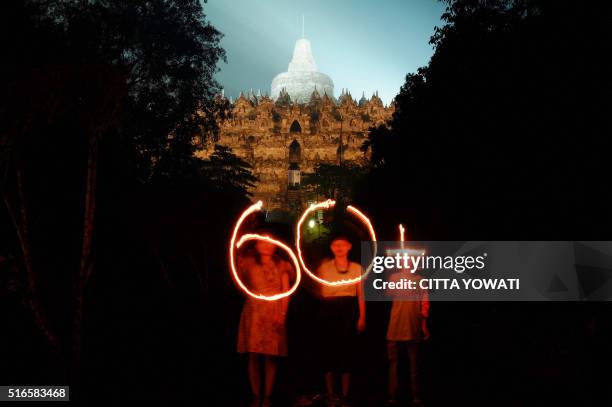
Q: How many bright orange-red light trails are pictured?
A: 3